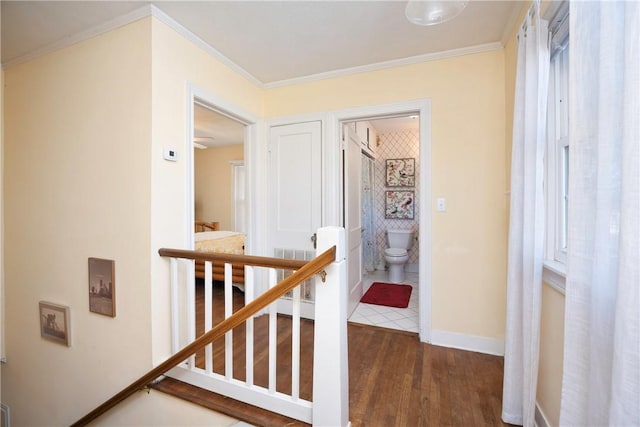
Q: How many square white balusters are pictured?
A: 7